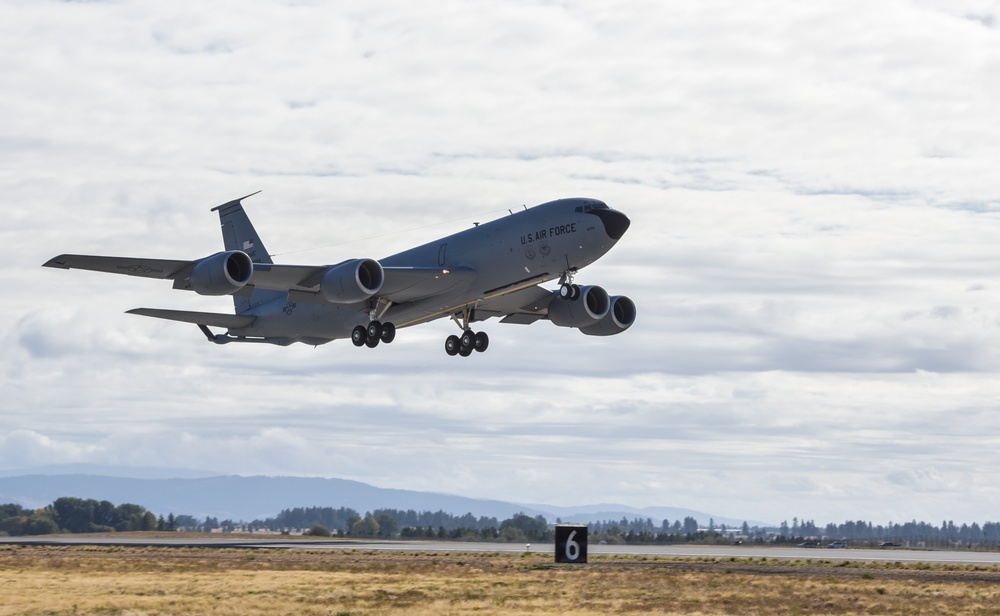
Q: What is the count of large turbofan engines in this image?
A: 4